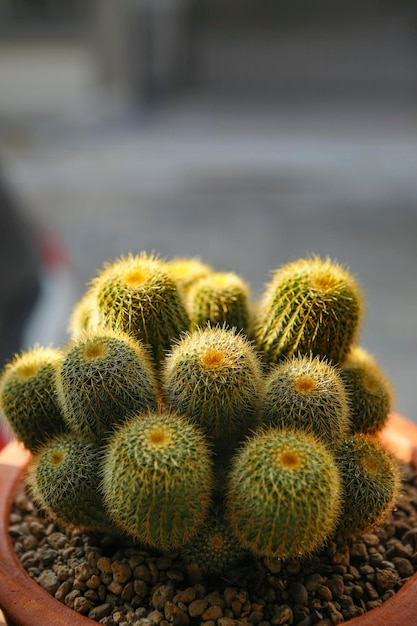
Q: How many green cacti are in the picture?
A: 15